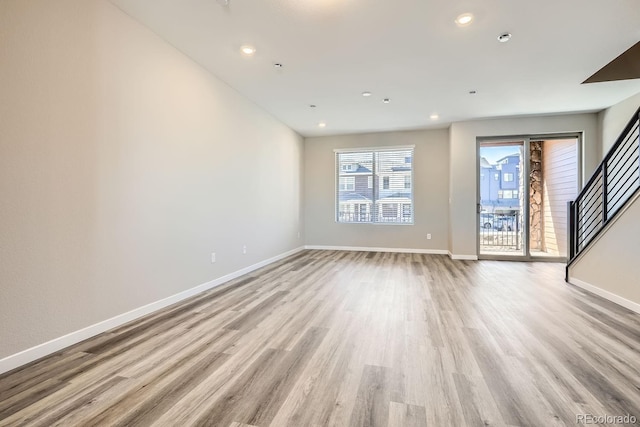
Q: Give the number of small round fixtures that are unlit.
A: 6